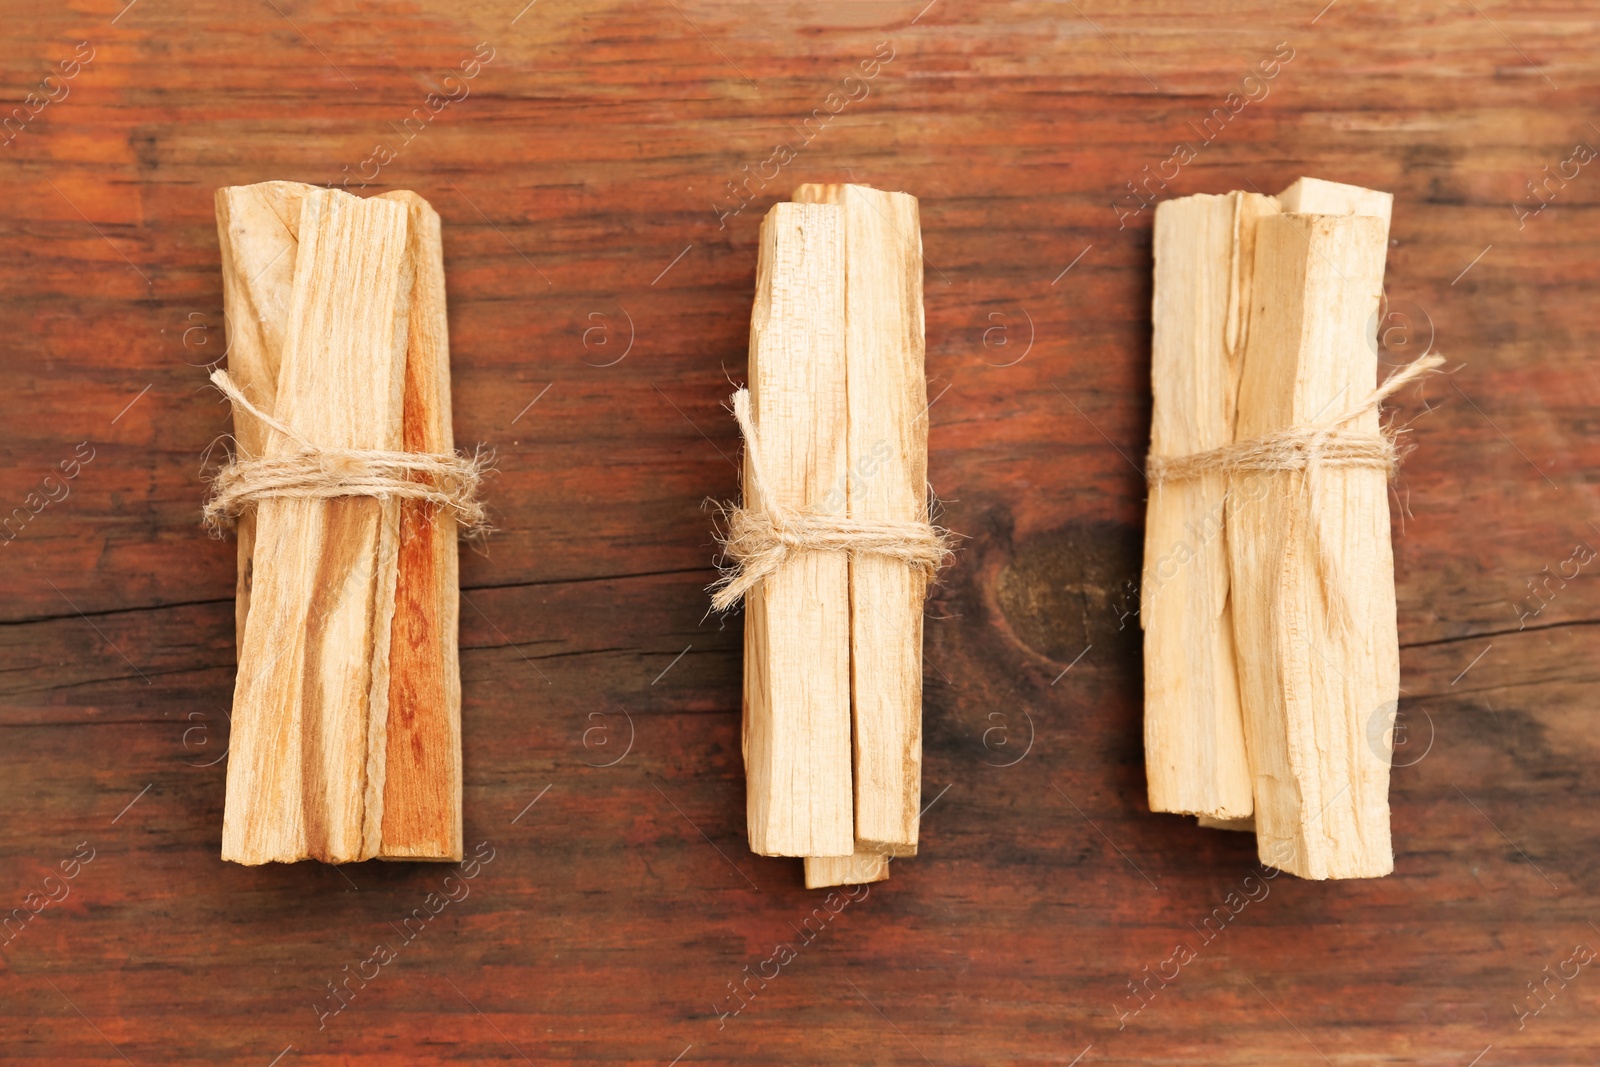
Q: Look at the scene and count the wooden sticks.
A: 9